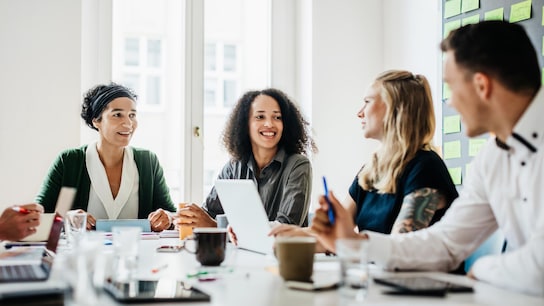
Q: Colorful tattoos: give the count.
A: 1